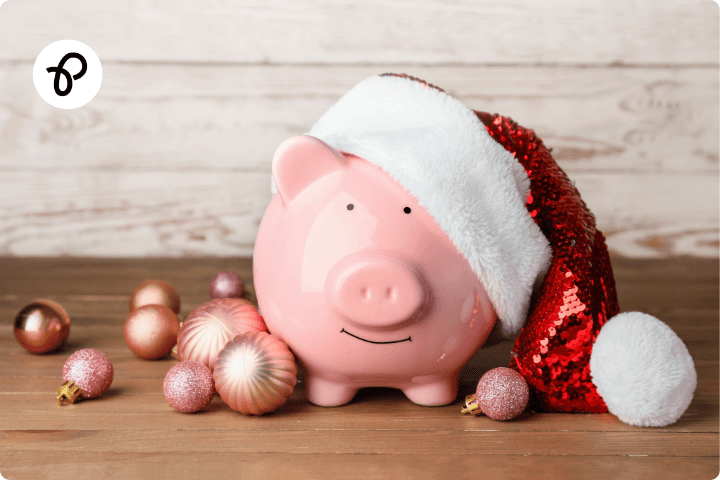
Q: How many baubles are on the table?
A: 9